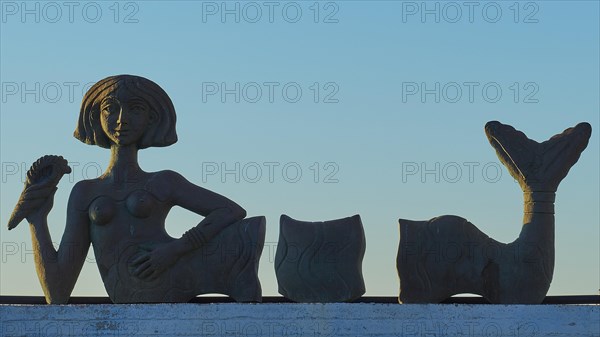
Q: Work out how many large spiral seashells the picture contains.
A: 1